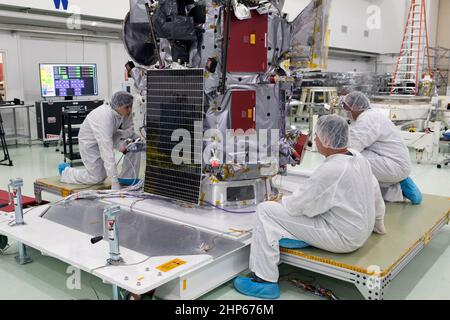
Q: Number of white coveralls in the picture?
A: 3